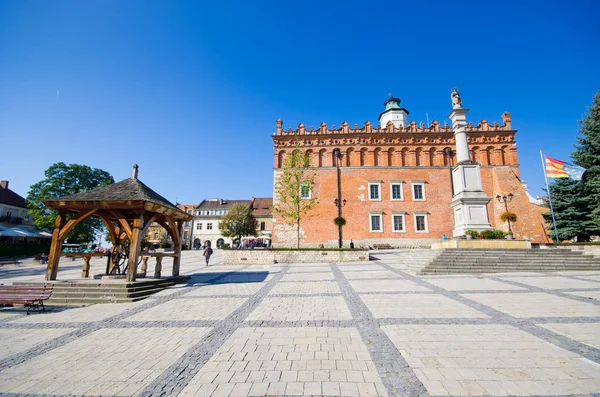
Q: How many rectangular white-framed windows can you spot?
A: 7